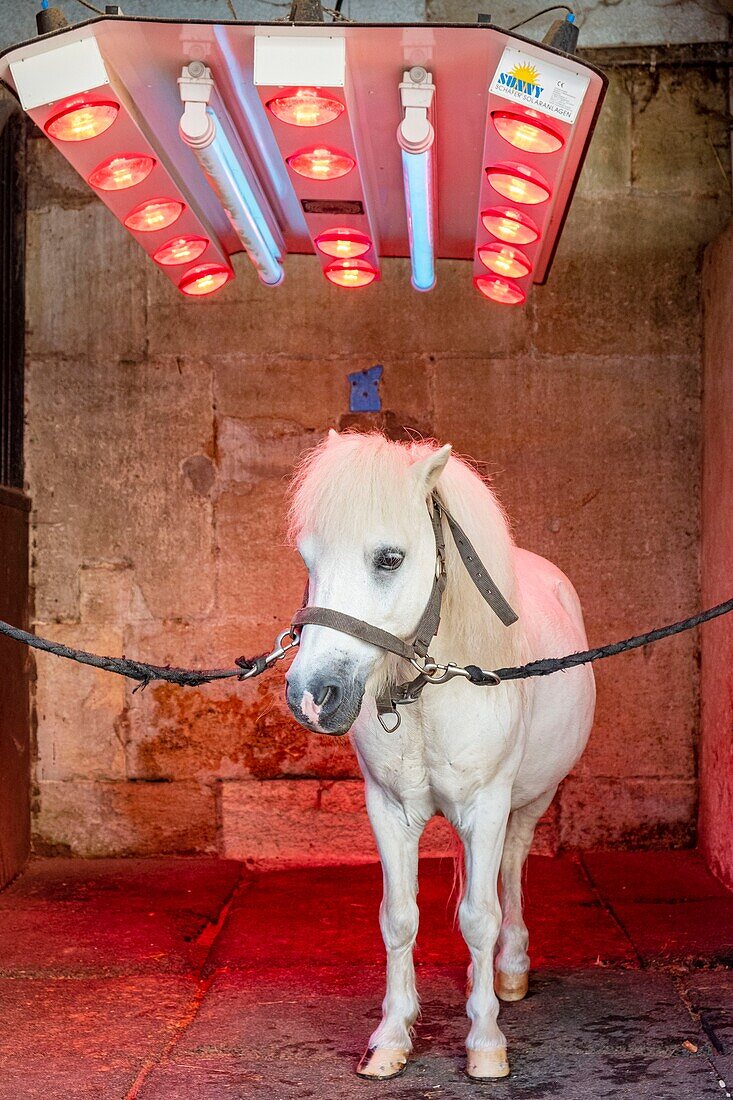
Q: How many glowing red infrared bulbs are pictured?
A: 14